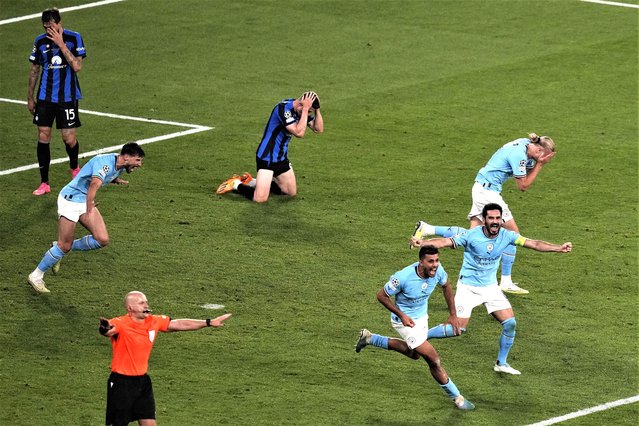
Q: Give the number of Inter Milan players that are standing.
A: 1